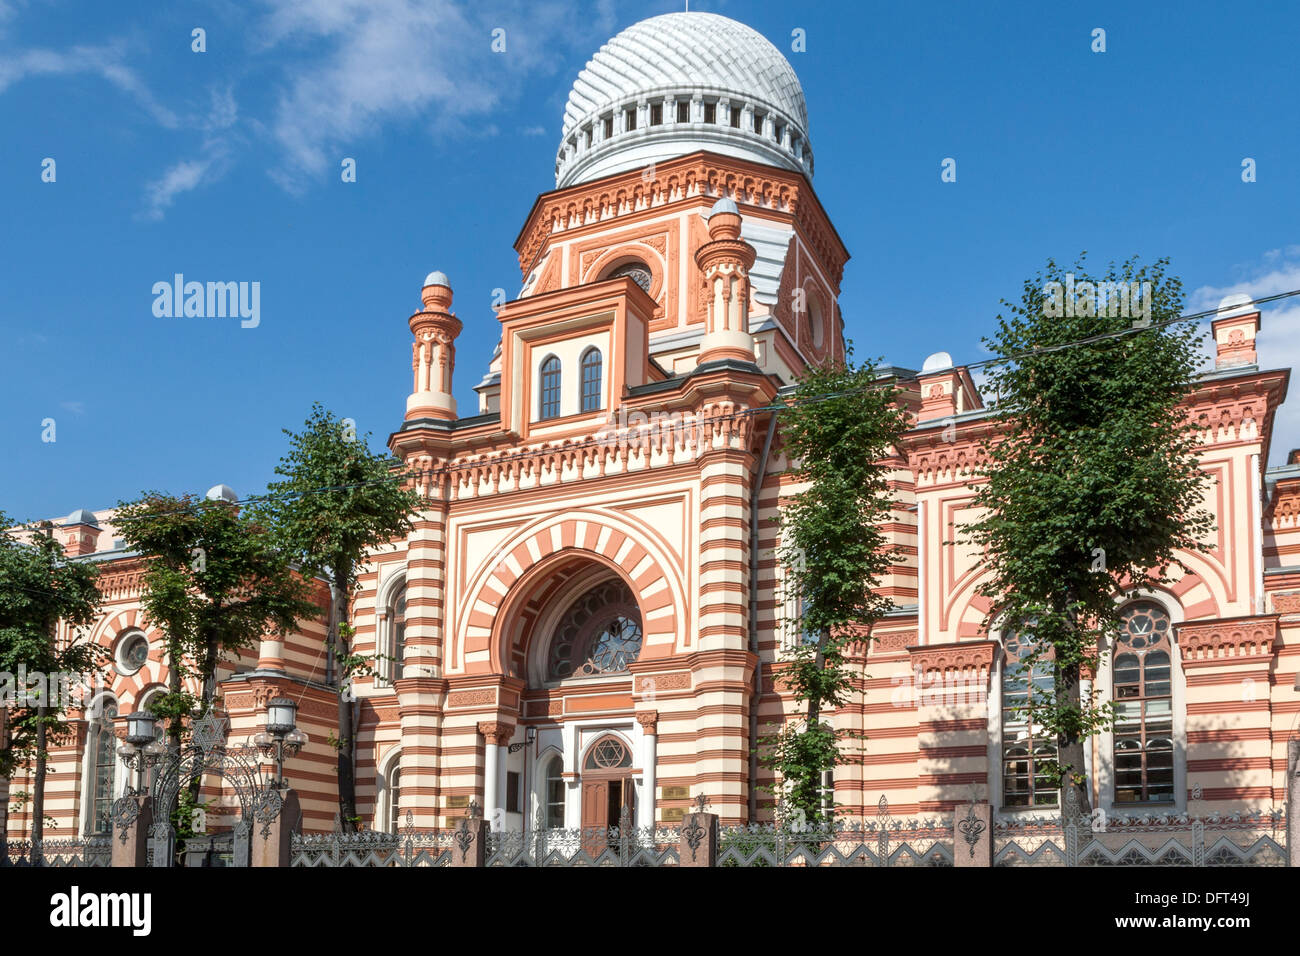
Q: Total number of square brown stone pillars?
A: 5